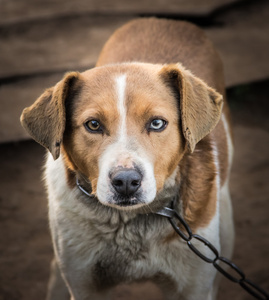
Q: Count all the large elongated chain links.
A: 4